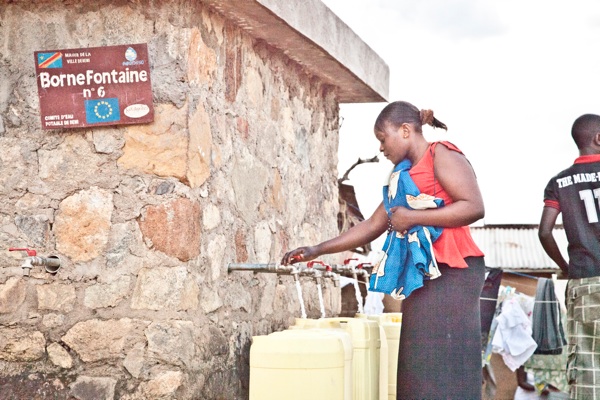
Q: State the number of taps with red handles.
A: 6